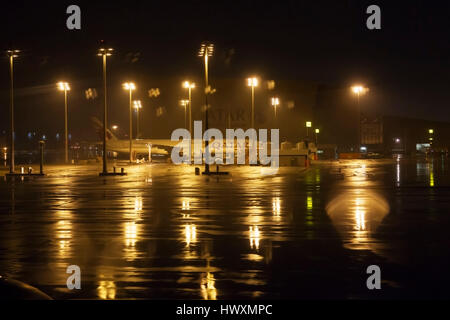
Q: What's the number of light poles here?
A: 11